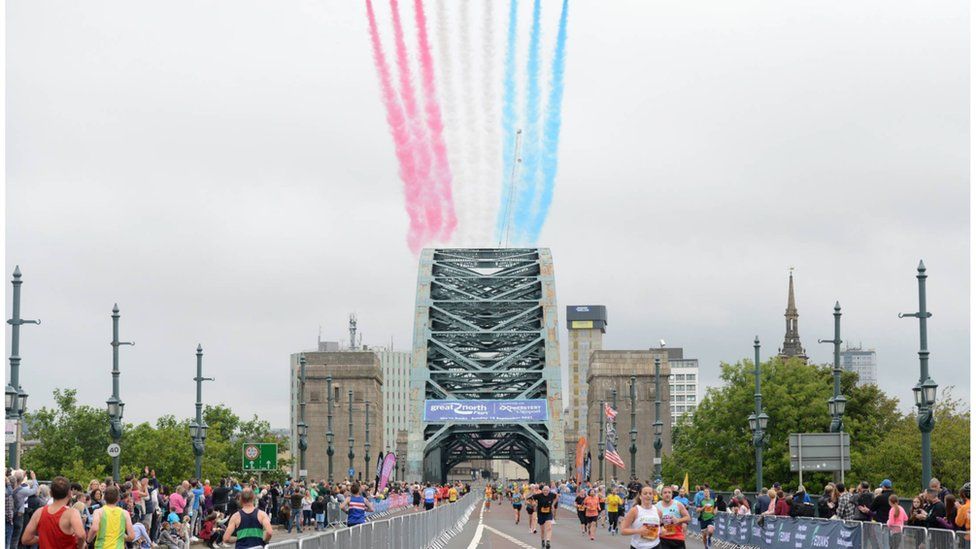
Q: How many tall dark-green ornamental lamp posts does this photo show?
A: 14